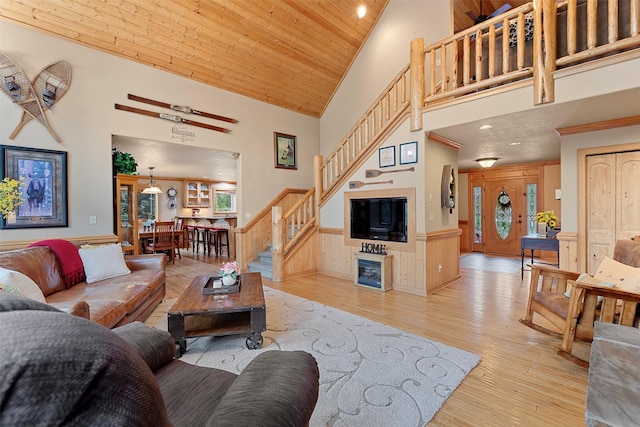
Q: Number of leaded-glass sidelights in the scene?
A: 2